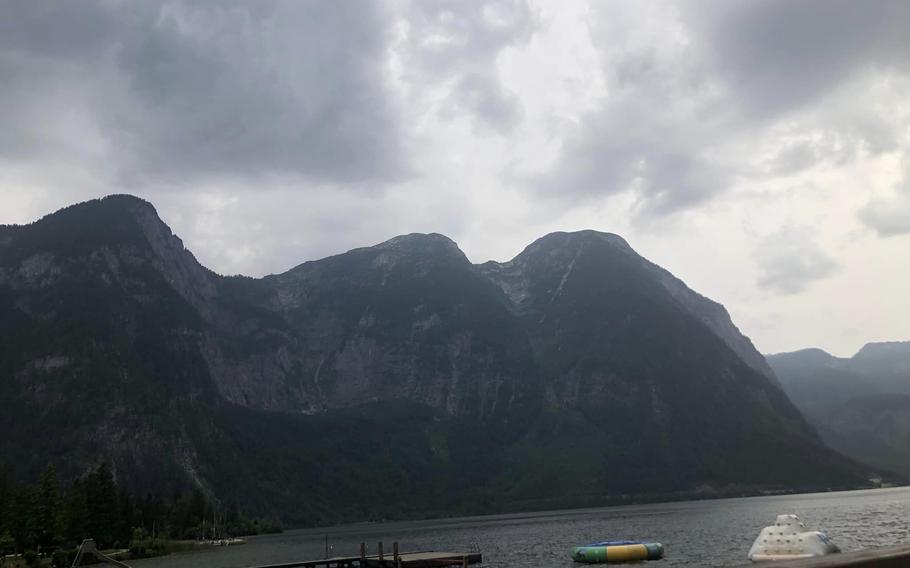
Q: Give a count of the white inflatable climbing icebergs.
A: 1